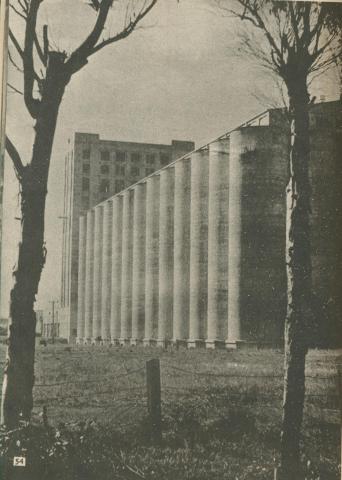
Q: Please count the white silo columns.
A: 13